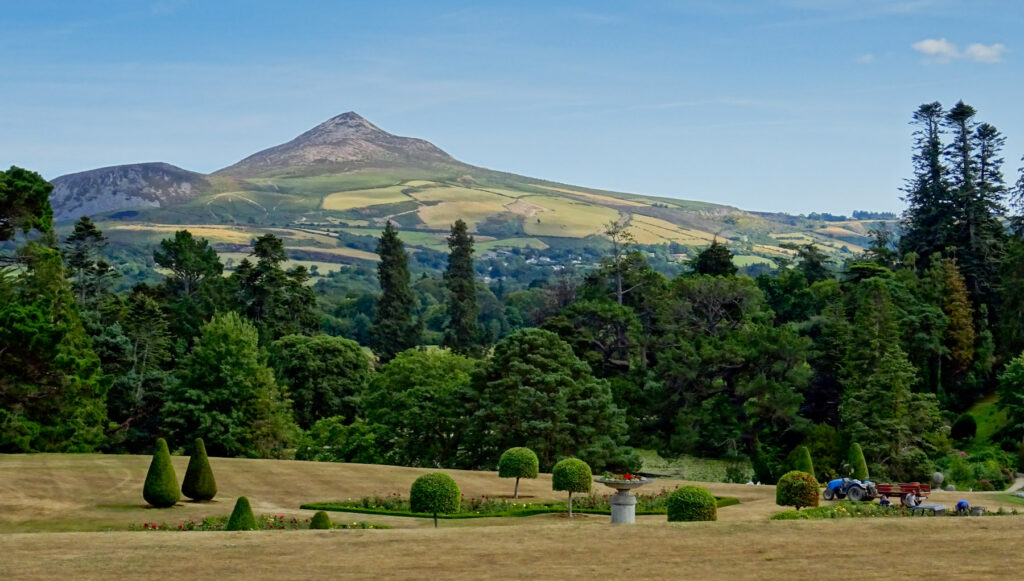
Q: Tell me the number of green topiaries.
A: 11